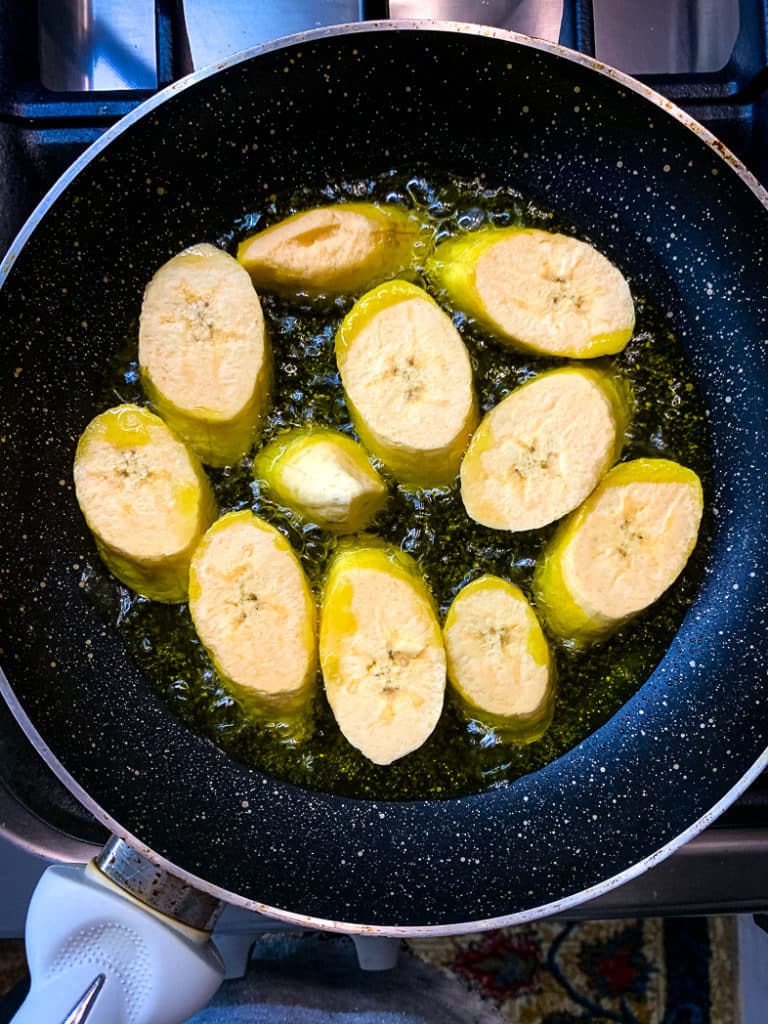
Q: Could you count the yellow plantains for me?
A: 11